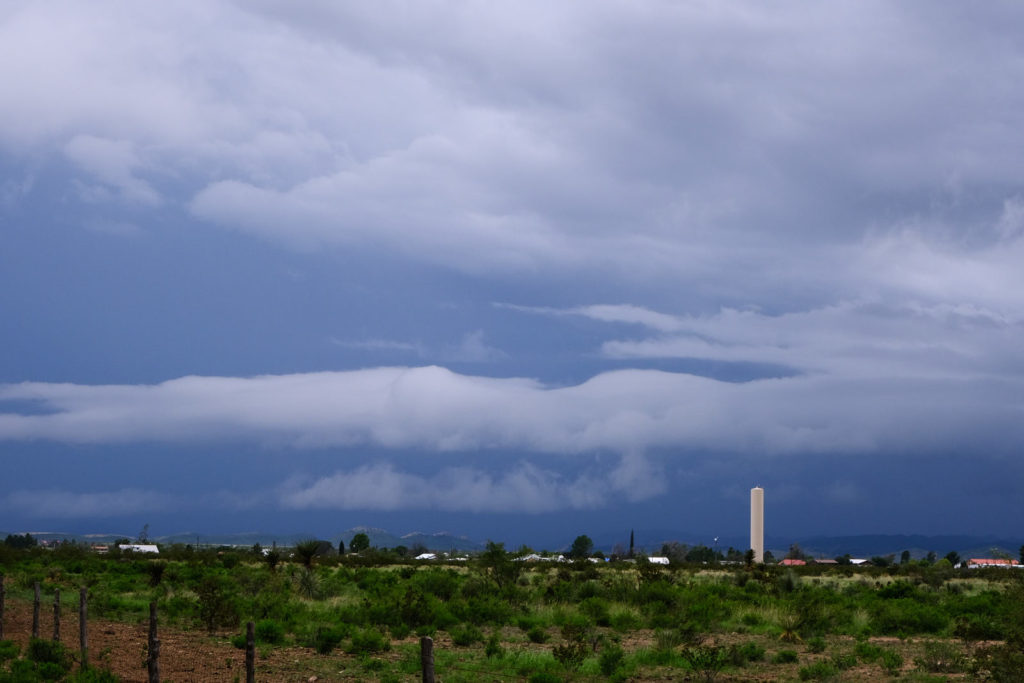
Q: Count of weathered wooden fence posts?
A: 7